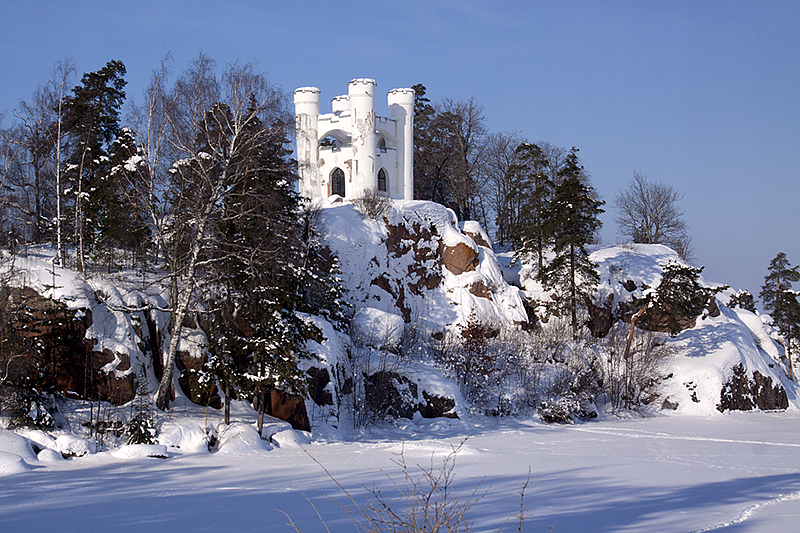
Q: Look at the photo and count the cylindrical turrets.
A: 4